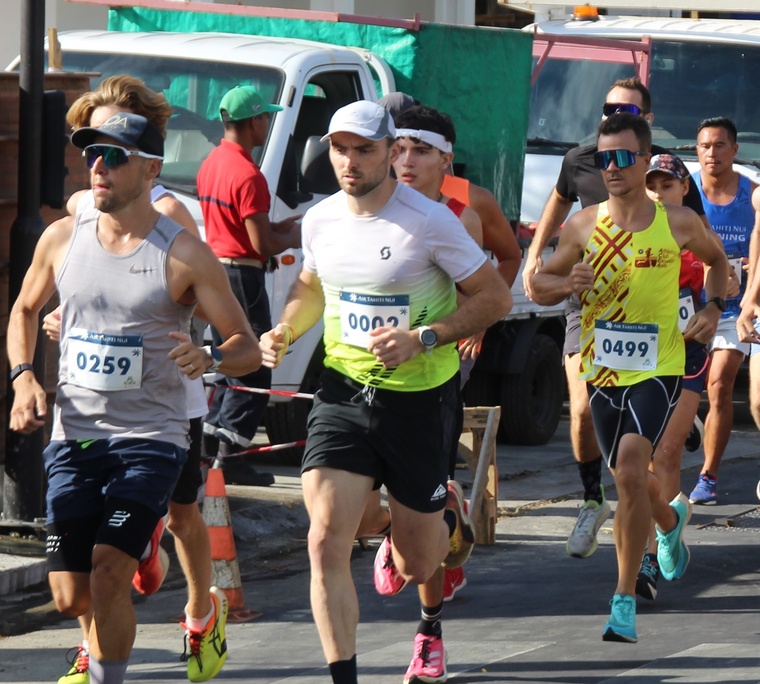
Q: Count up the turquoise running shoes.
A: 2